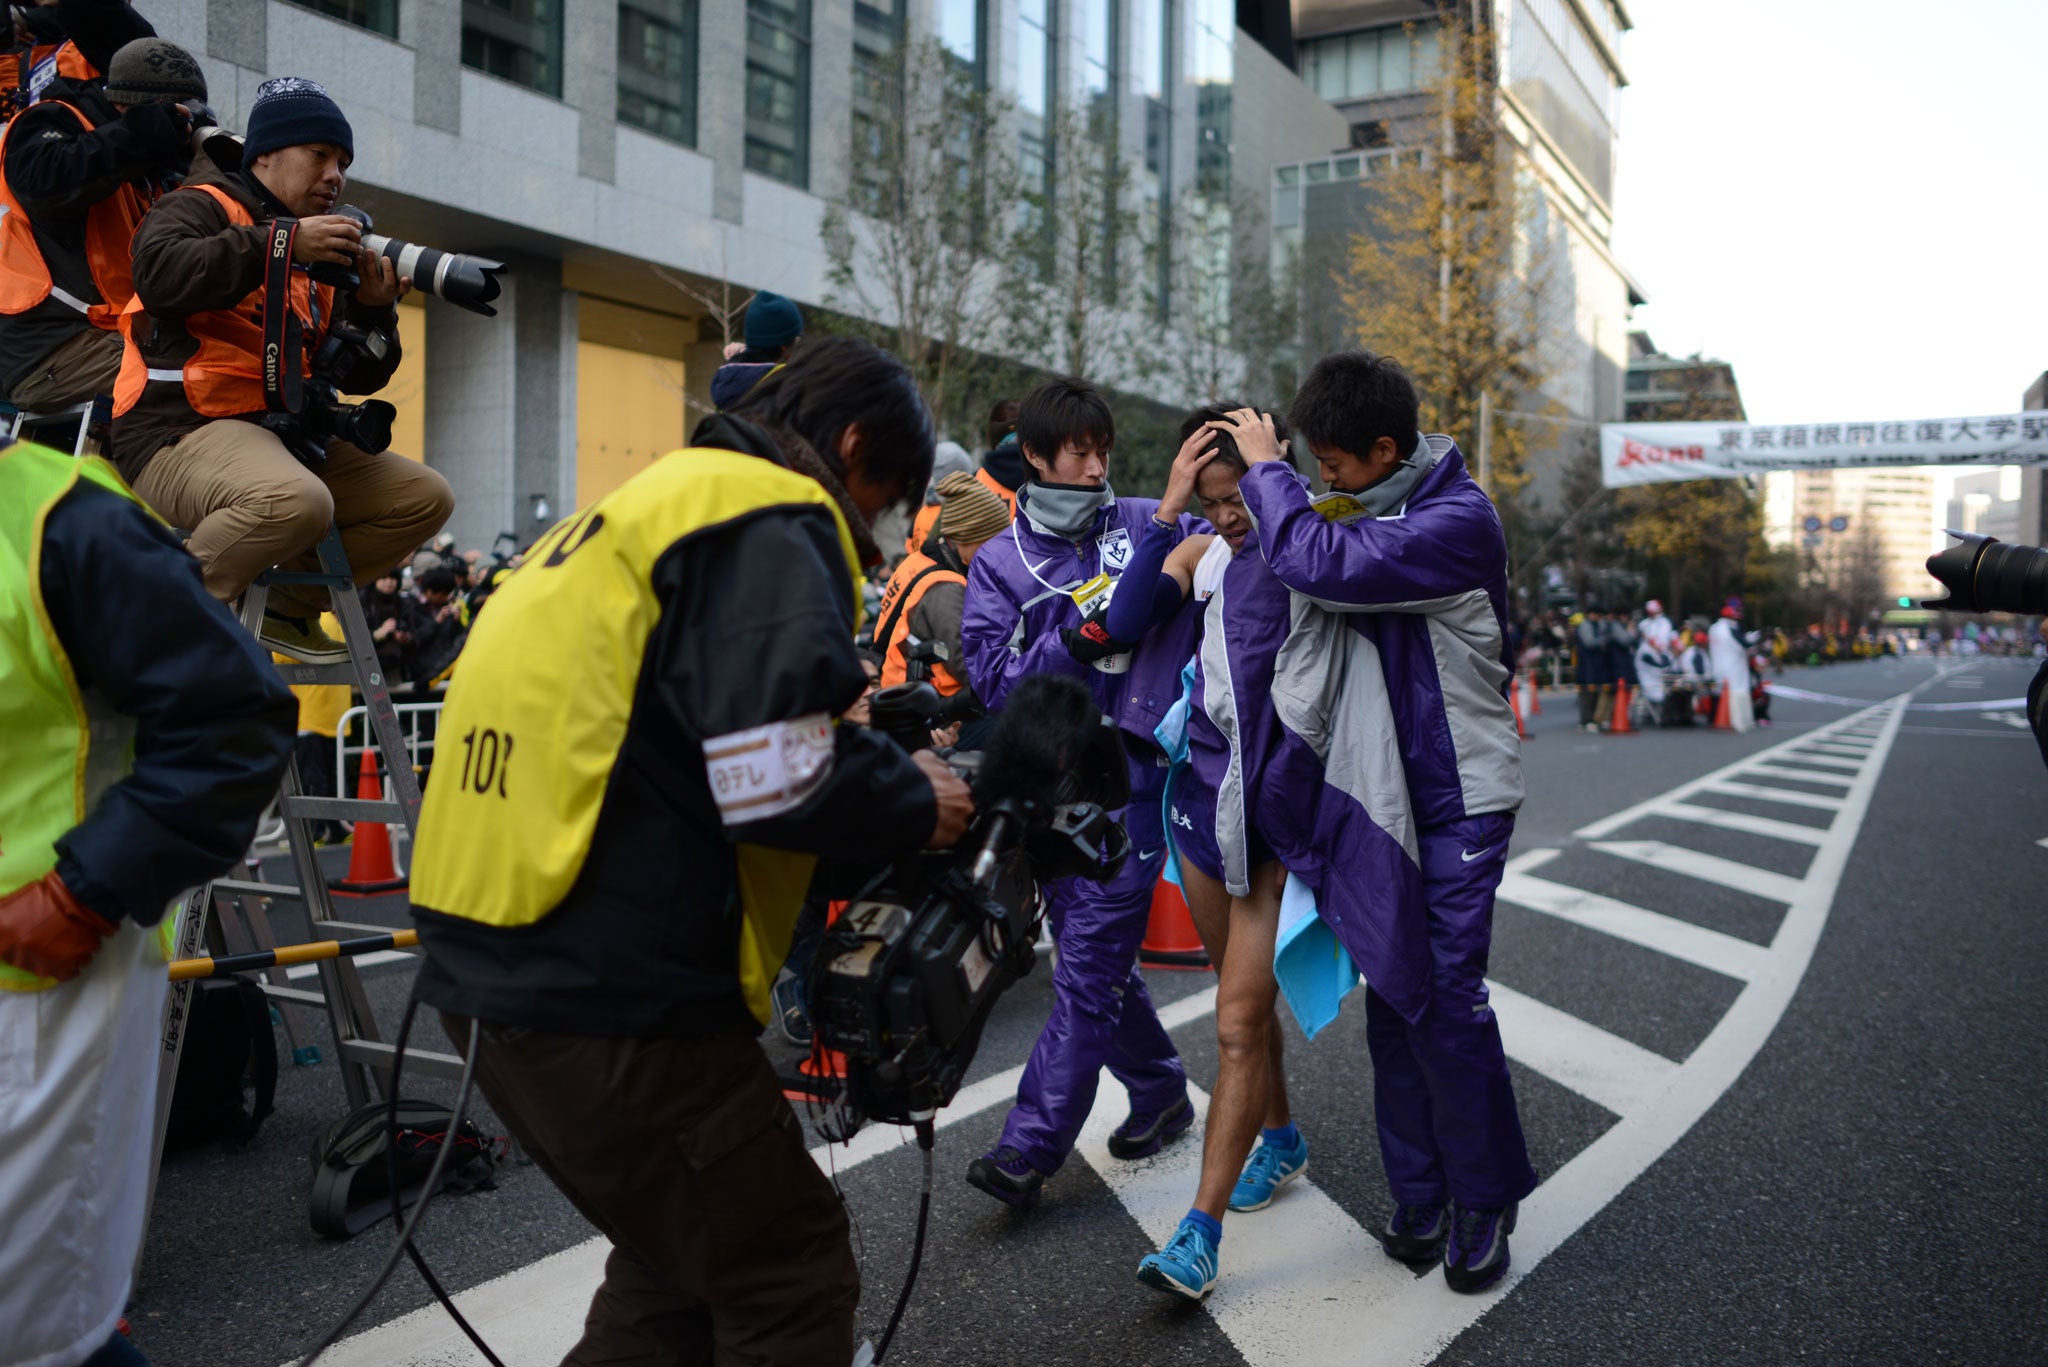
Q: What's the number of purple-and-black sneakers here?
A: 4